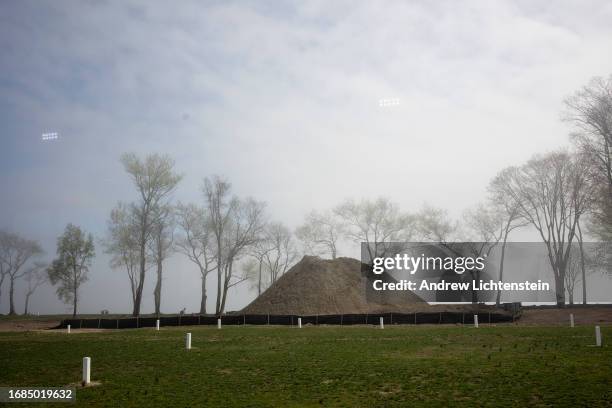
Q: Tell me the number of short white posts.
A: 10